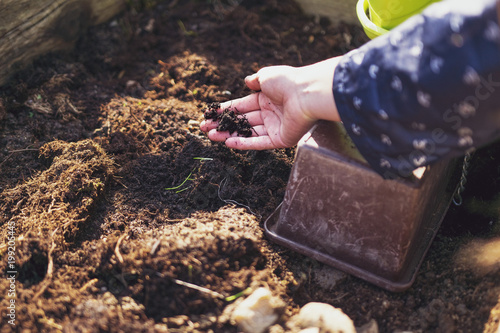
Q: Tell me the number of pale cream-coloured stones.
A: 2